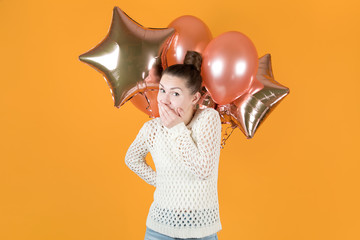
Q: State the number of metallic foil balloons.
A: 2